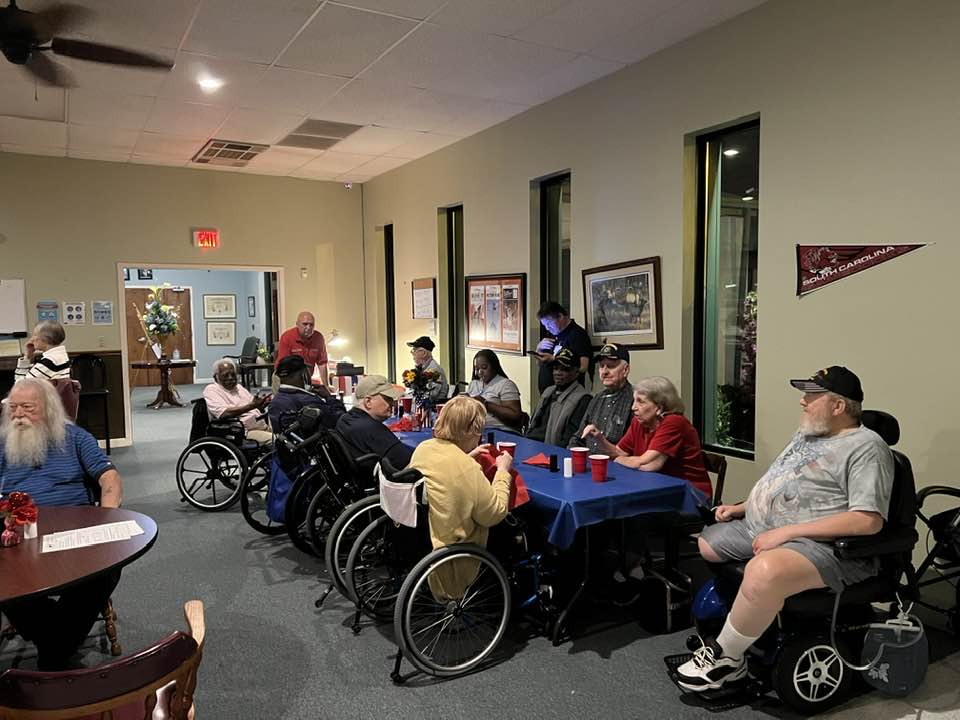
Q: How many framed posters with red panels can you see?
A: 1